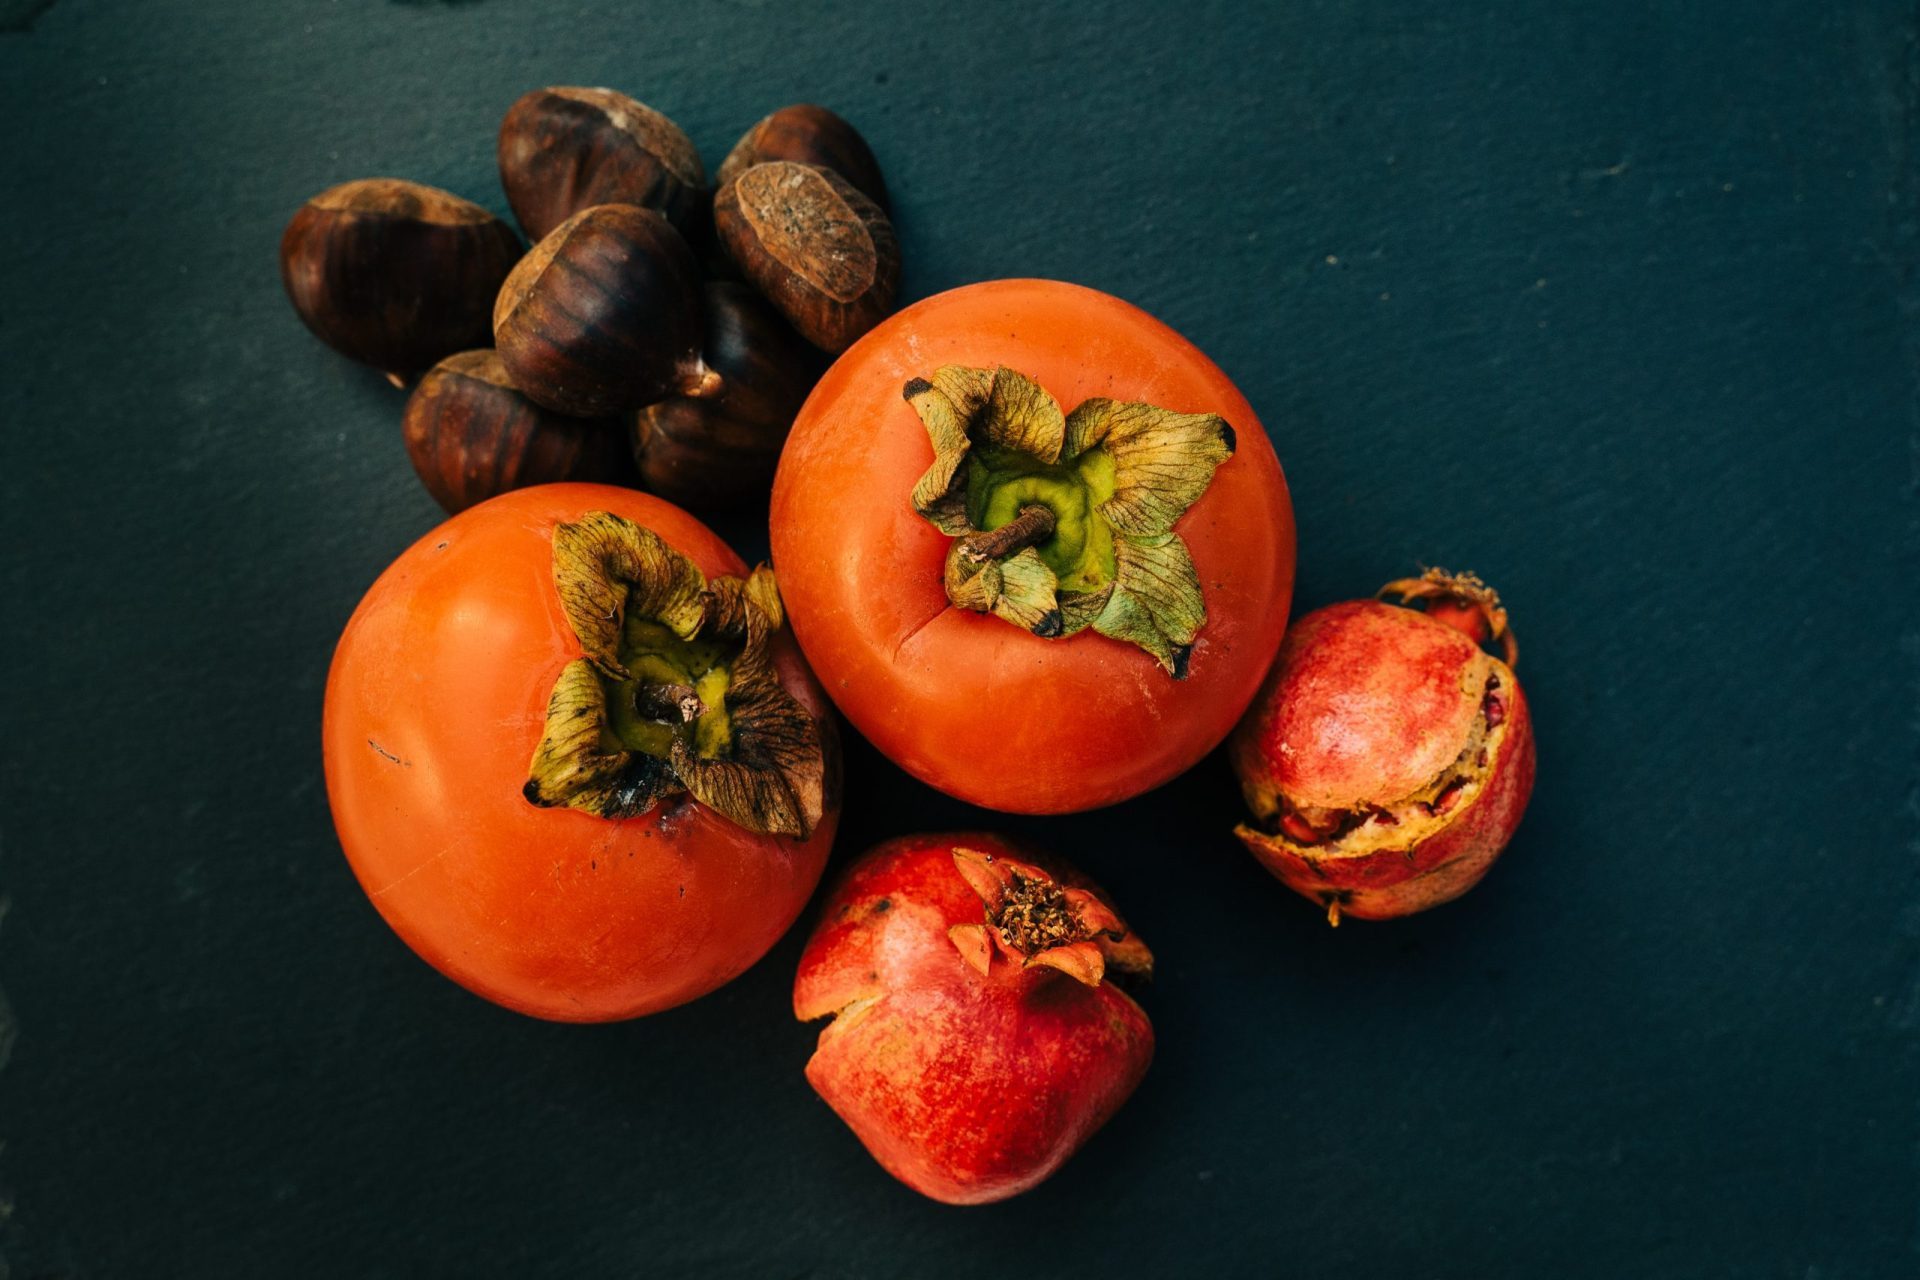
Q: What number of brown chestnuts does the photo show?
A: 7